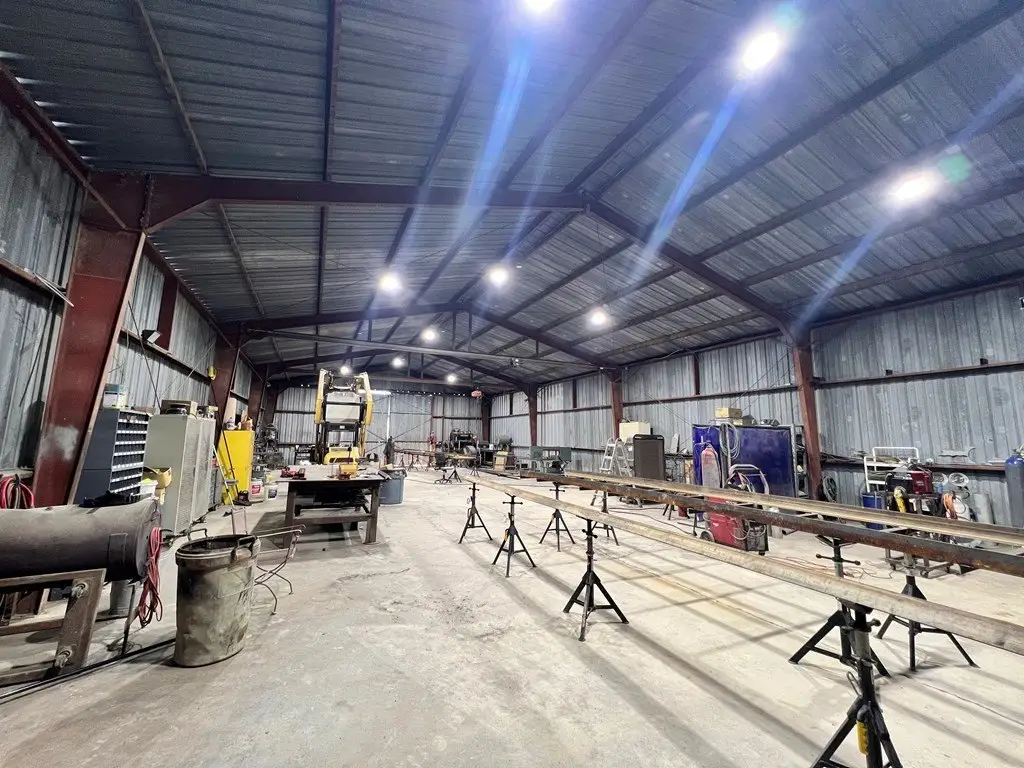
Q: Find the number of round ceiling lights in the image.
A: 10